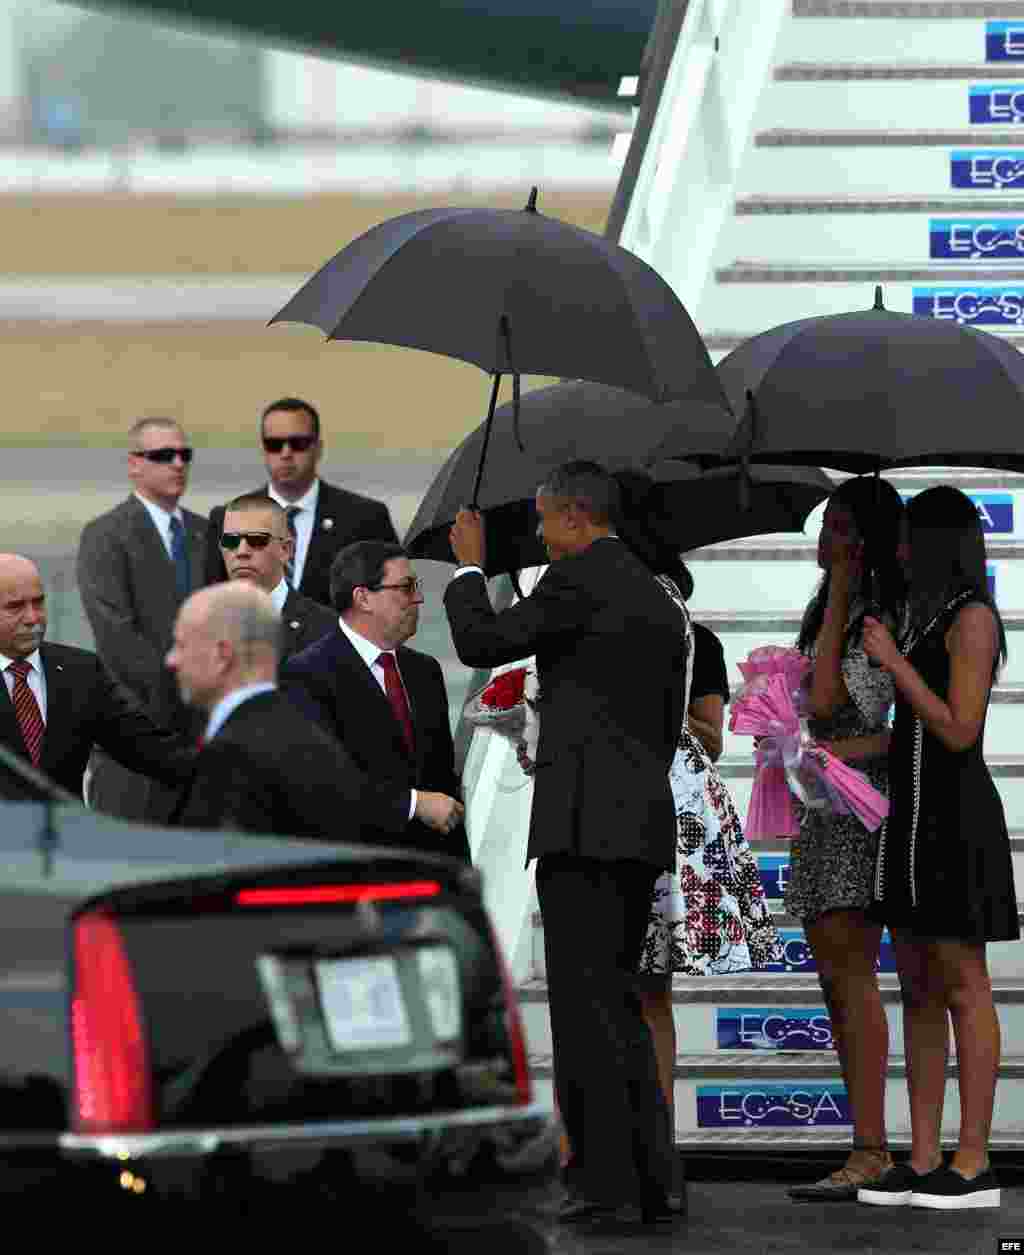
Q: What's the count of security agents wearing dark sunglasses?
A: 3